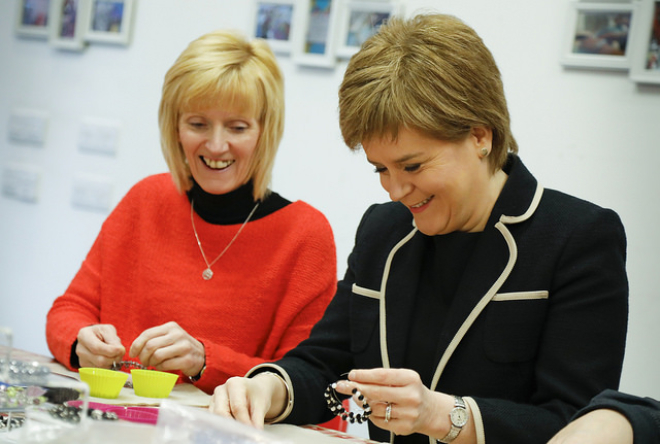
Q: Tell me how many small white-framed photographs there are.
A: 8